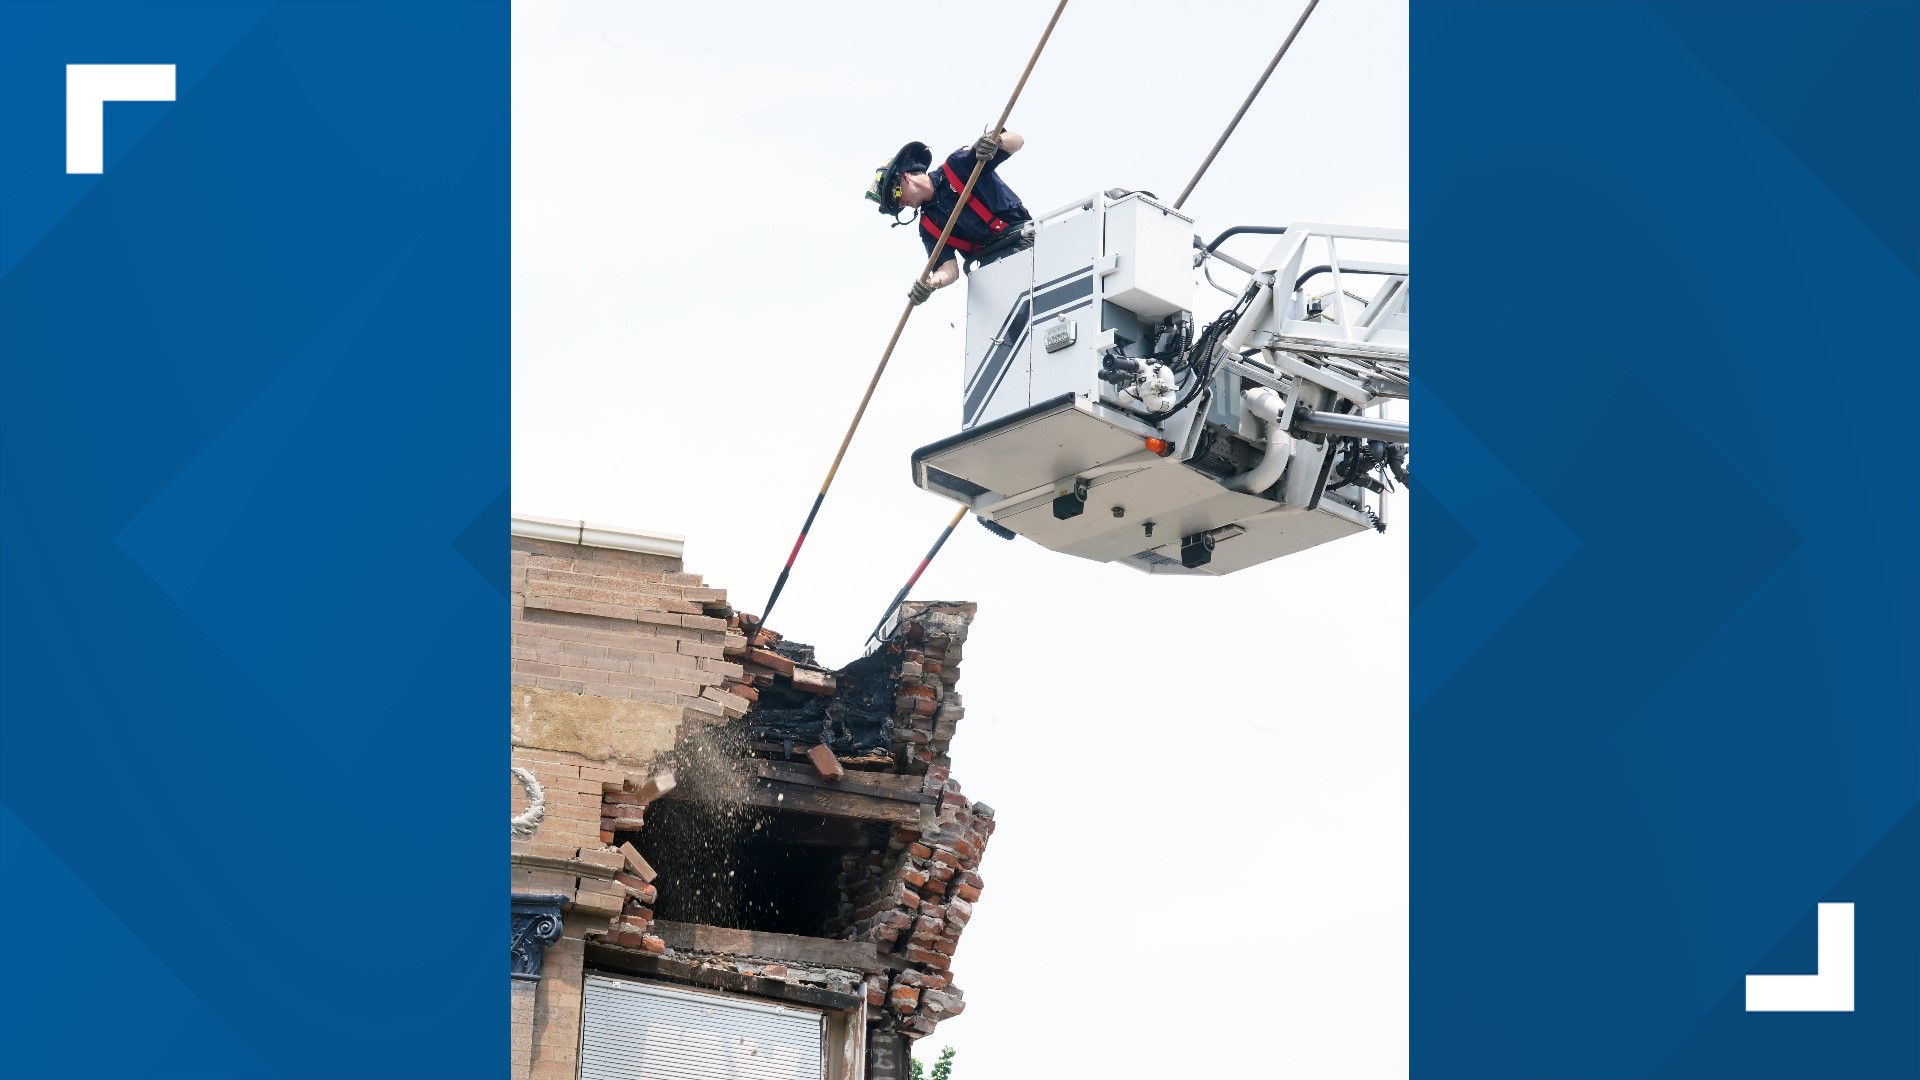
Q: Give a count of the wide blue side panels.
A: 2